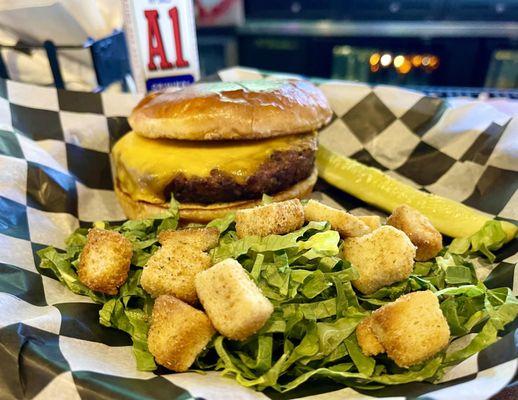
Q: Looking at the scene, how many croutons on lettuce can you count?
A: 11